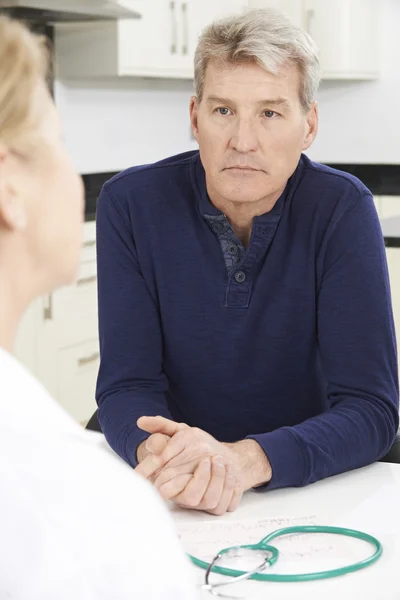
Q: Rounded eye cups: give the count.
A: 0